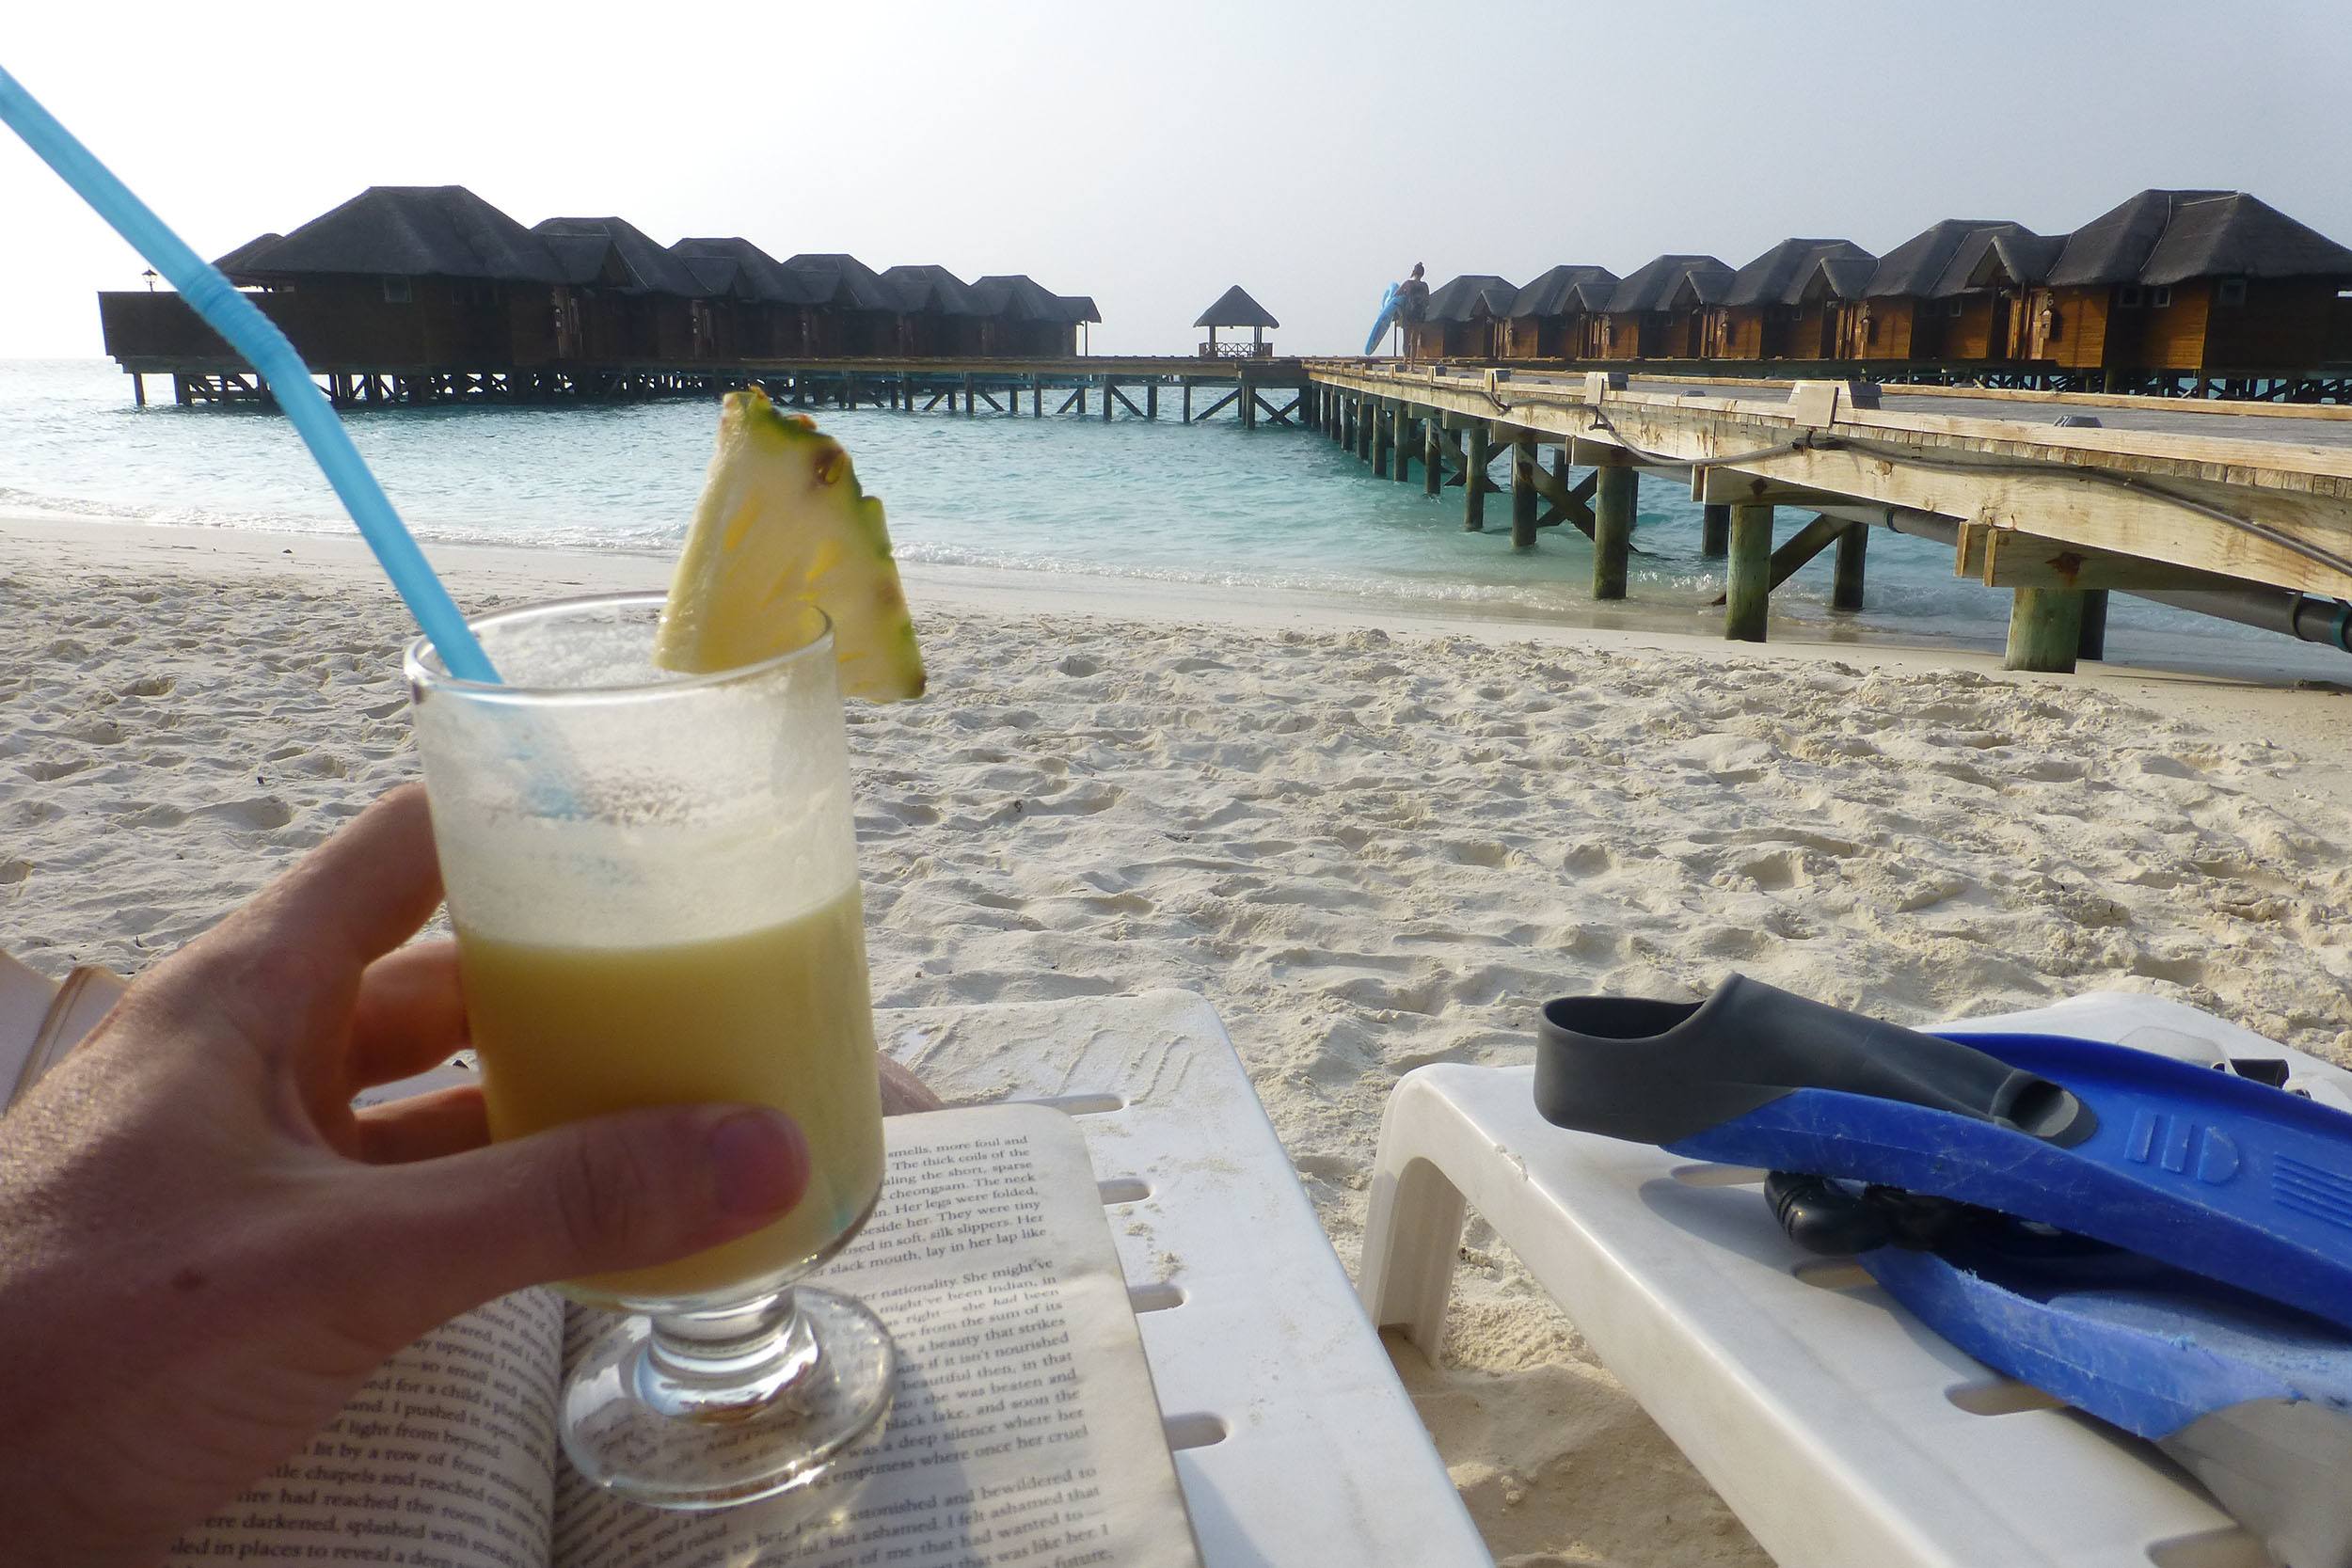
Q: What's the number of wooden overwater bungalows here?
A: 12